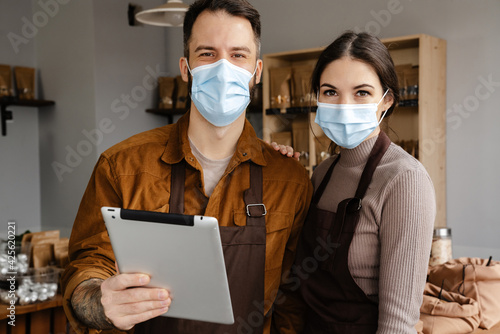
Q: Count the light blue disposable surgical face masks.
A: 2